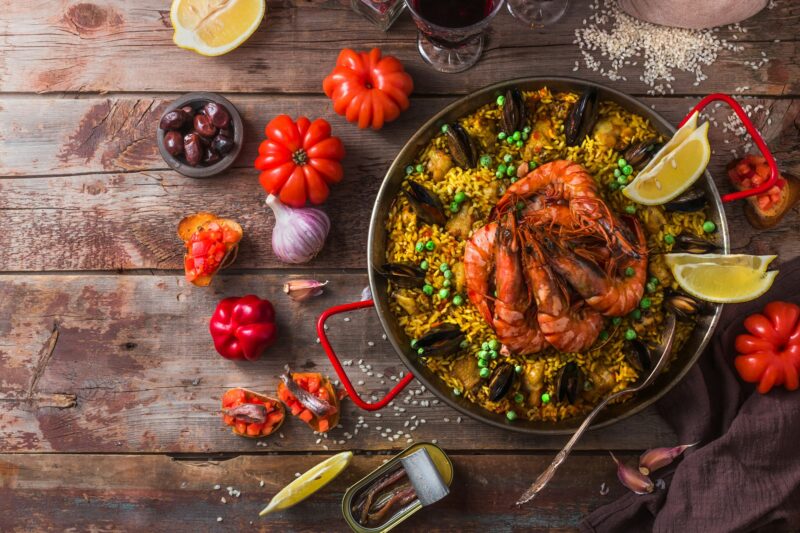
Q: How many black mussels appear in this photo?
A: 13